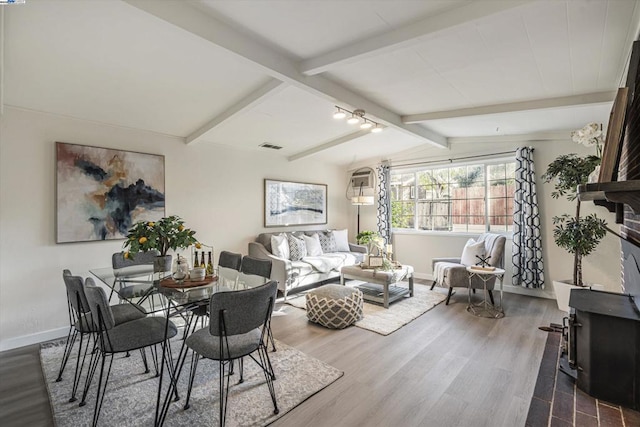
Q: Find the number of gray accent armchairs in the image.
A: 1